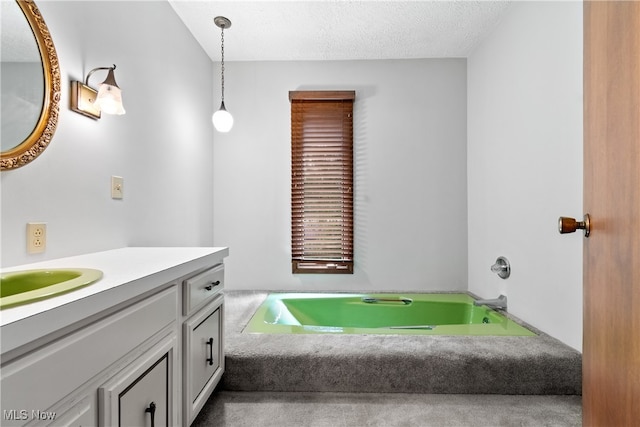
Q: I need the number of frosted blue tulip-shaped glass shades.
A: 0